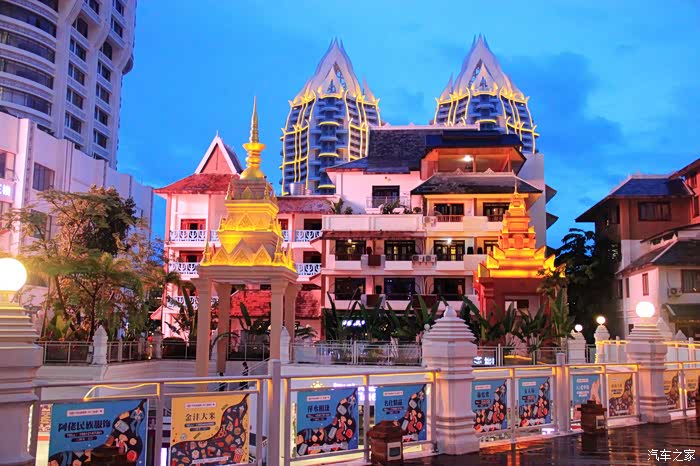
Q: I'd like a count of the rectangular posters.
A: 10